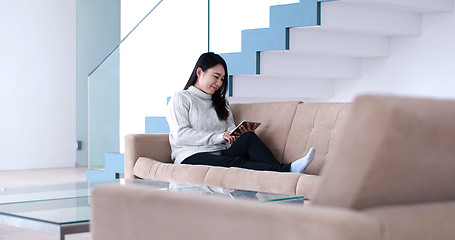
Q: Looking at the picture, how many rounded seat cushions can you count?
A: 3